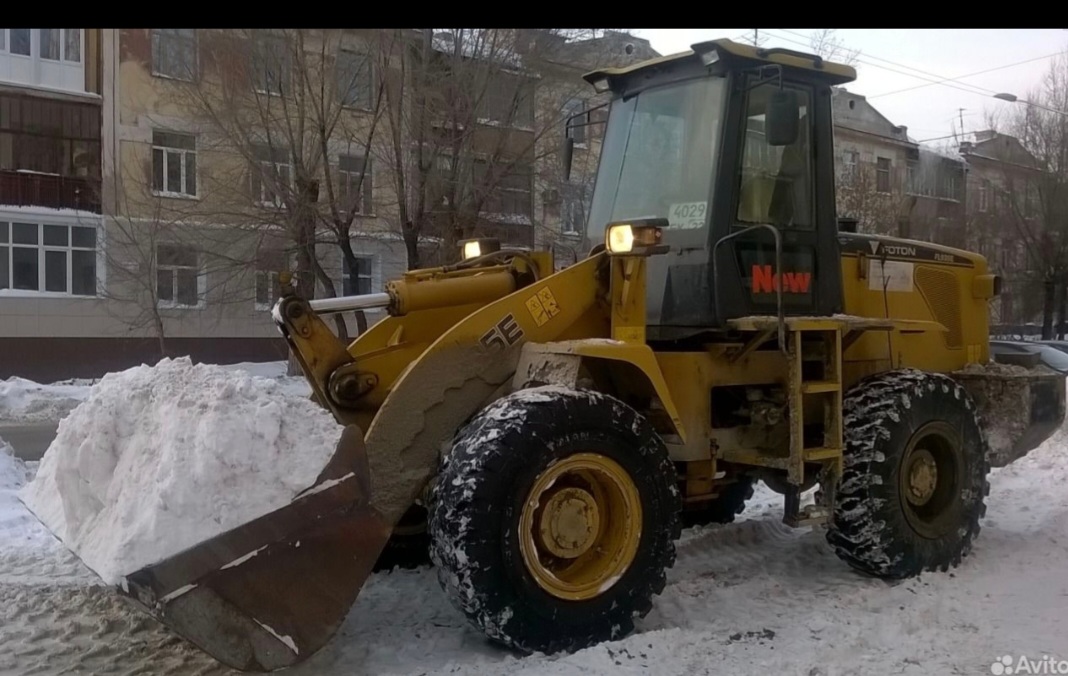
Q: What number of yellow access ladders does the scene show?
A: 1